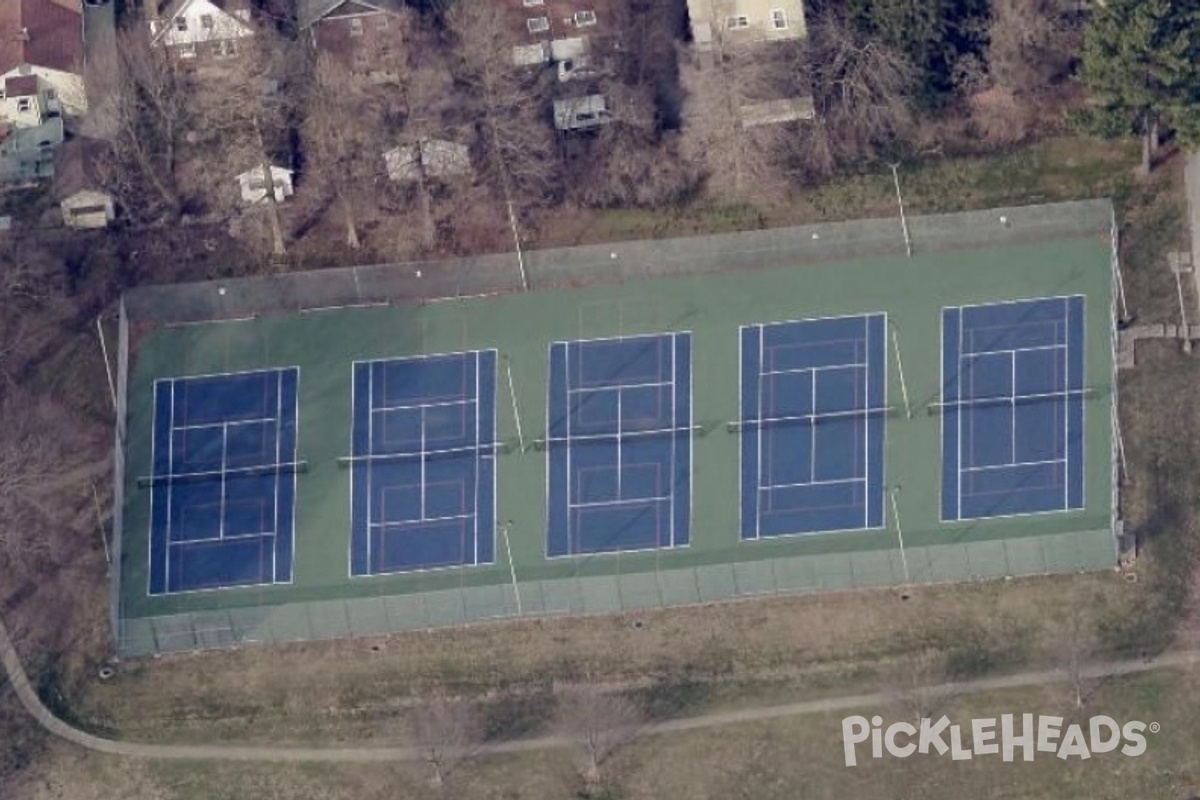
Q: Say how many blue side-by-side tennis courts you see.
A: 5